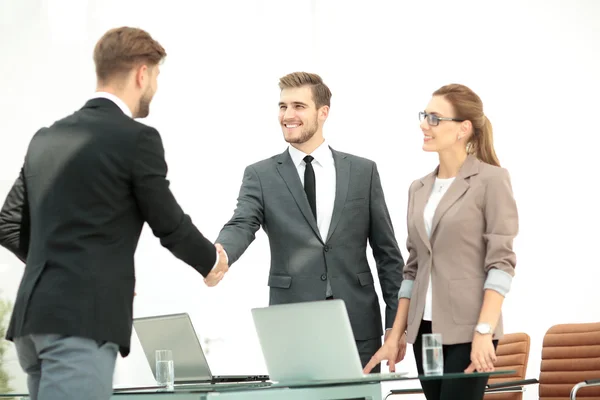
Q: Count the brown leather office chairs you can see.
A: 2